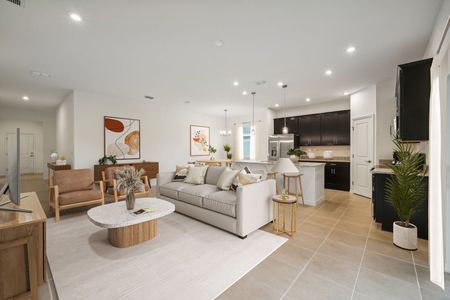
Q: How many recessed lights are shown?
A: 10